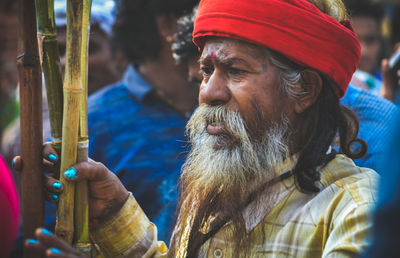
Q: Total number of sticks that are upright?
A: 4